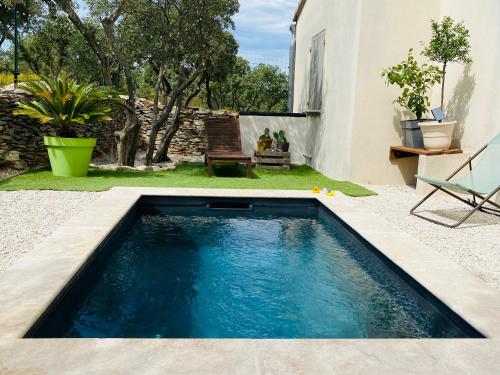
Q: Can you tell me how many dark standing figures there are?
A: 0